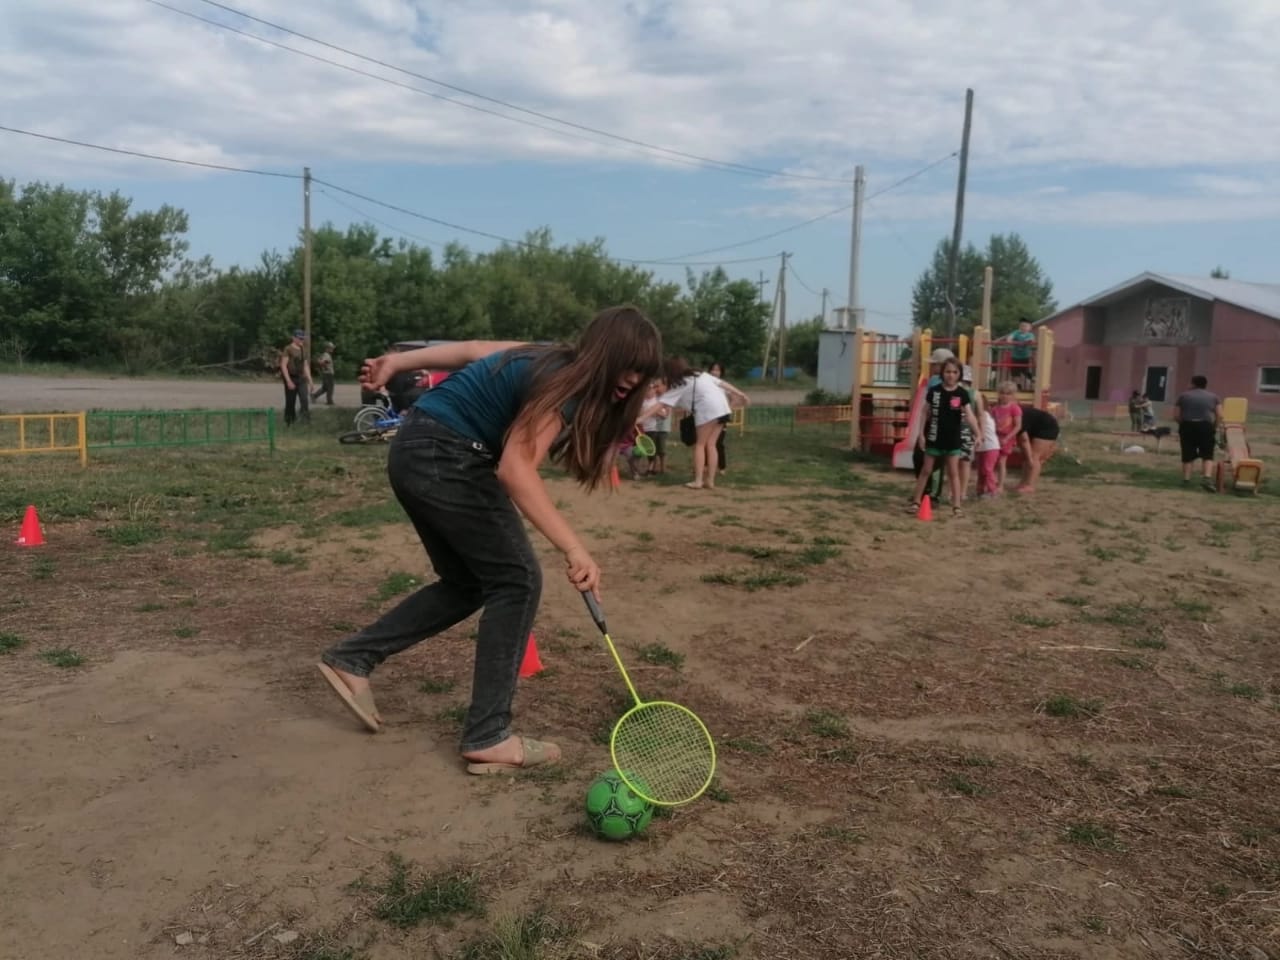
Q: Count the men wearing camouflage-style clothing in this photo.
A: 2